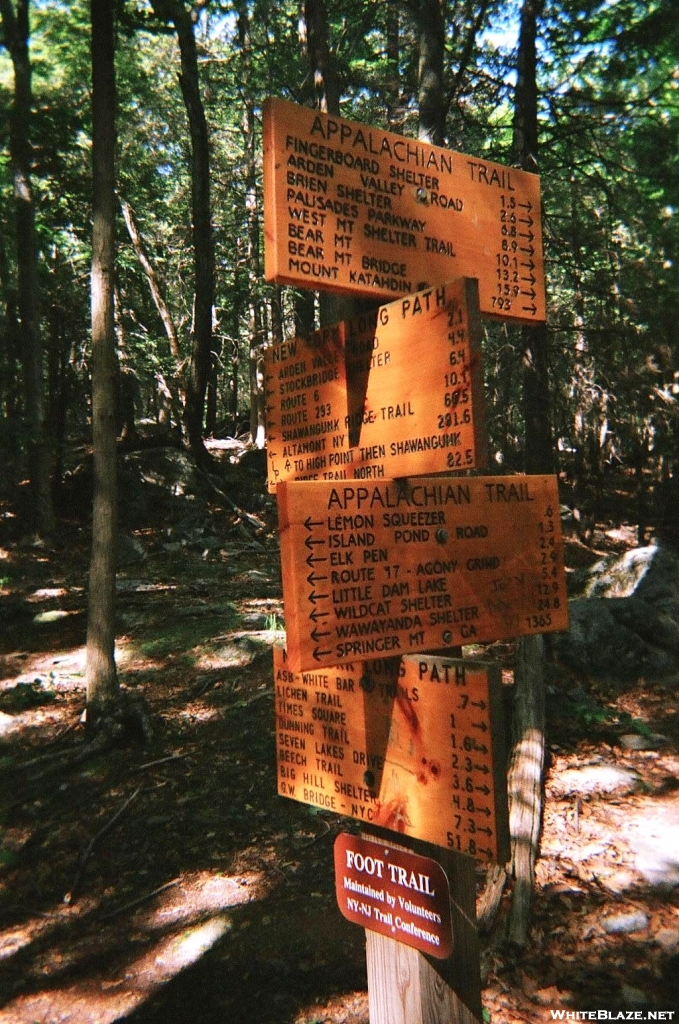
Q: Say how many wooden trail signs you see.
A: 4